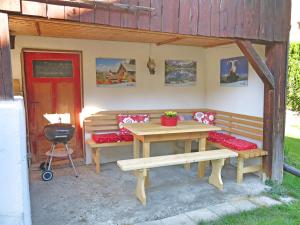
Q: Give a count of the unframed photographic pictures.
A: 3